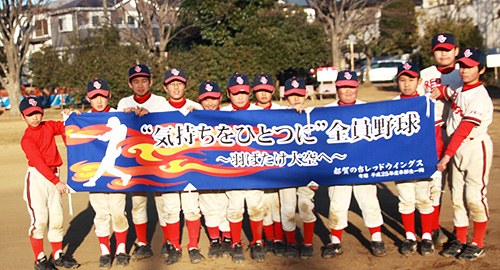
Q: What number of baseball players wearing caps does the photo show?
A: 12